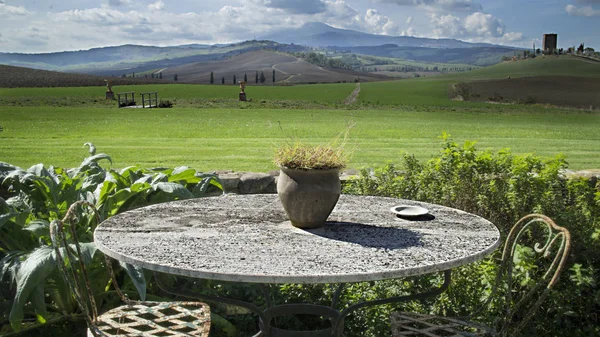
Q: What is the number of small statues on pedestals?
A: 2